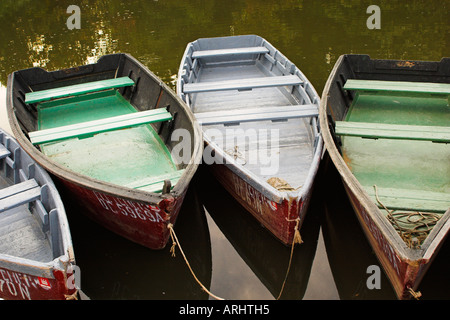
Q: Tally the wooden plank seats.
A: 11